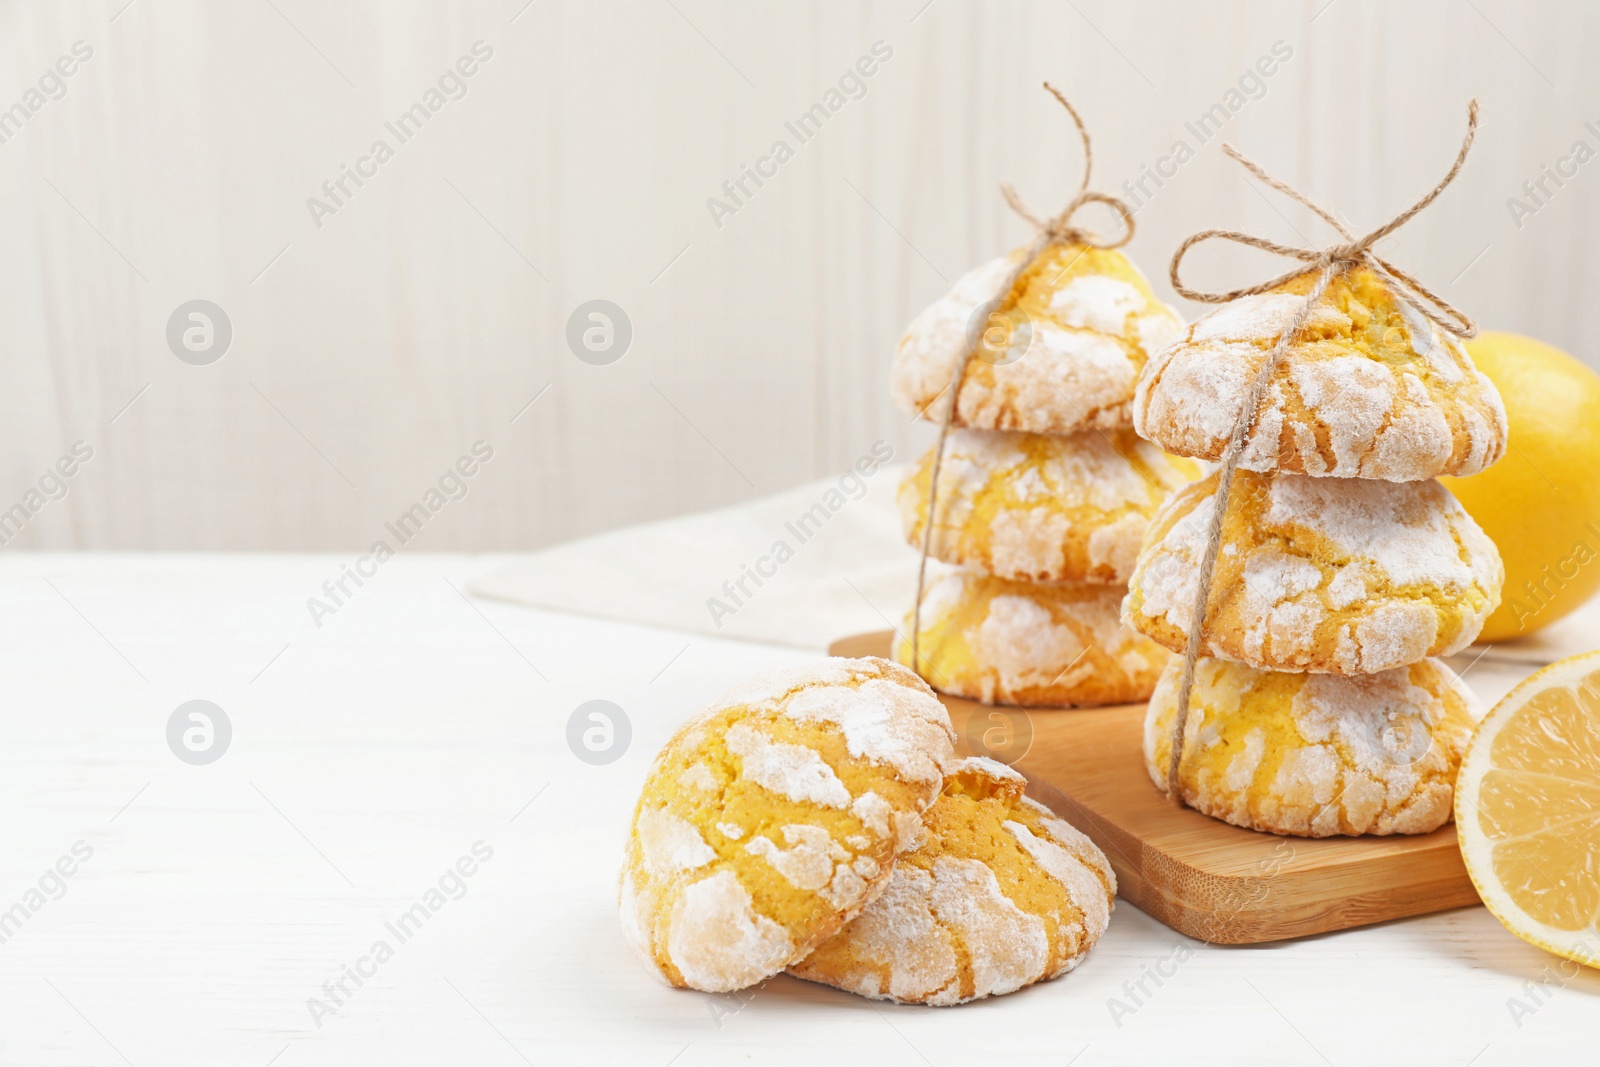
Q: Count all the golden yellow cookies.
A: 8